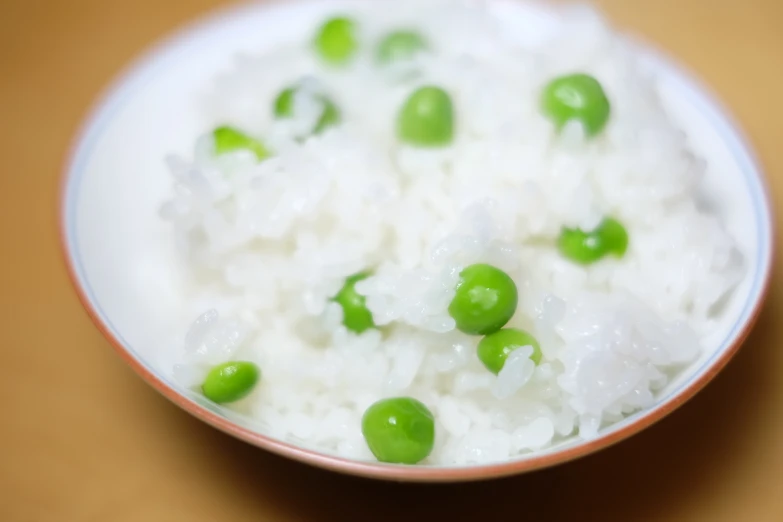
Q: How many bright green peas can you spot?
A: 12